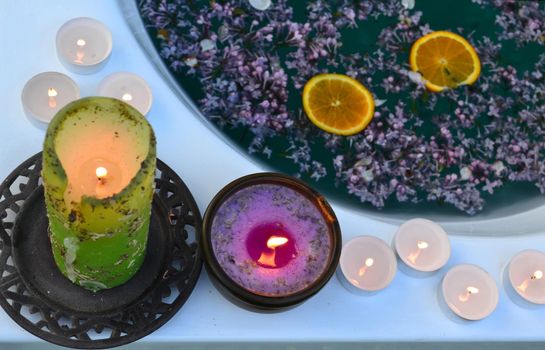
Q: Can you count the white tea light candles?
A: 7